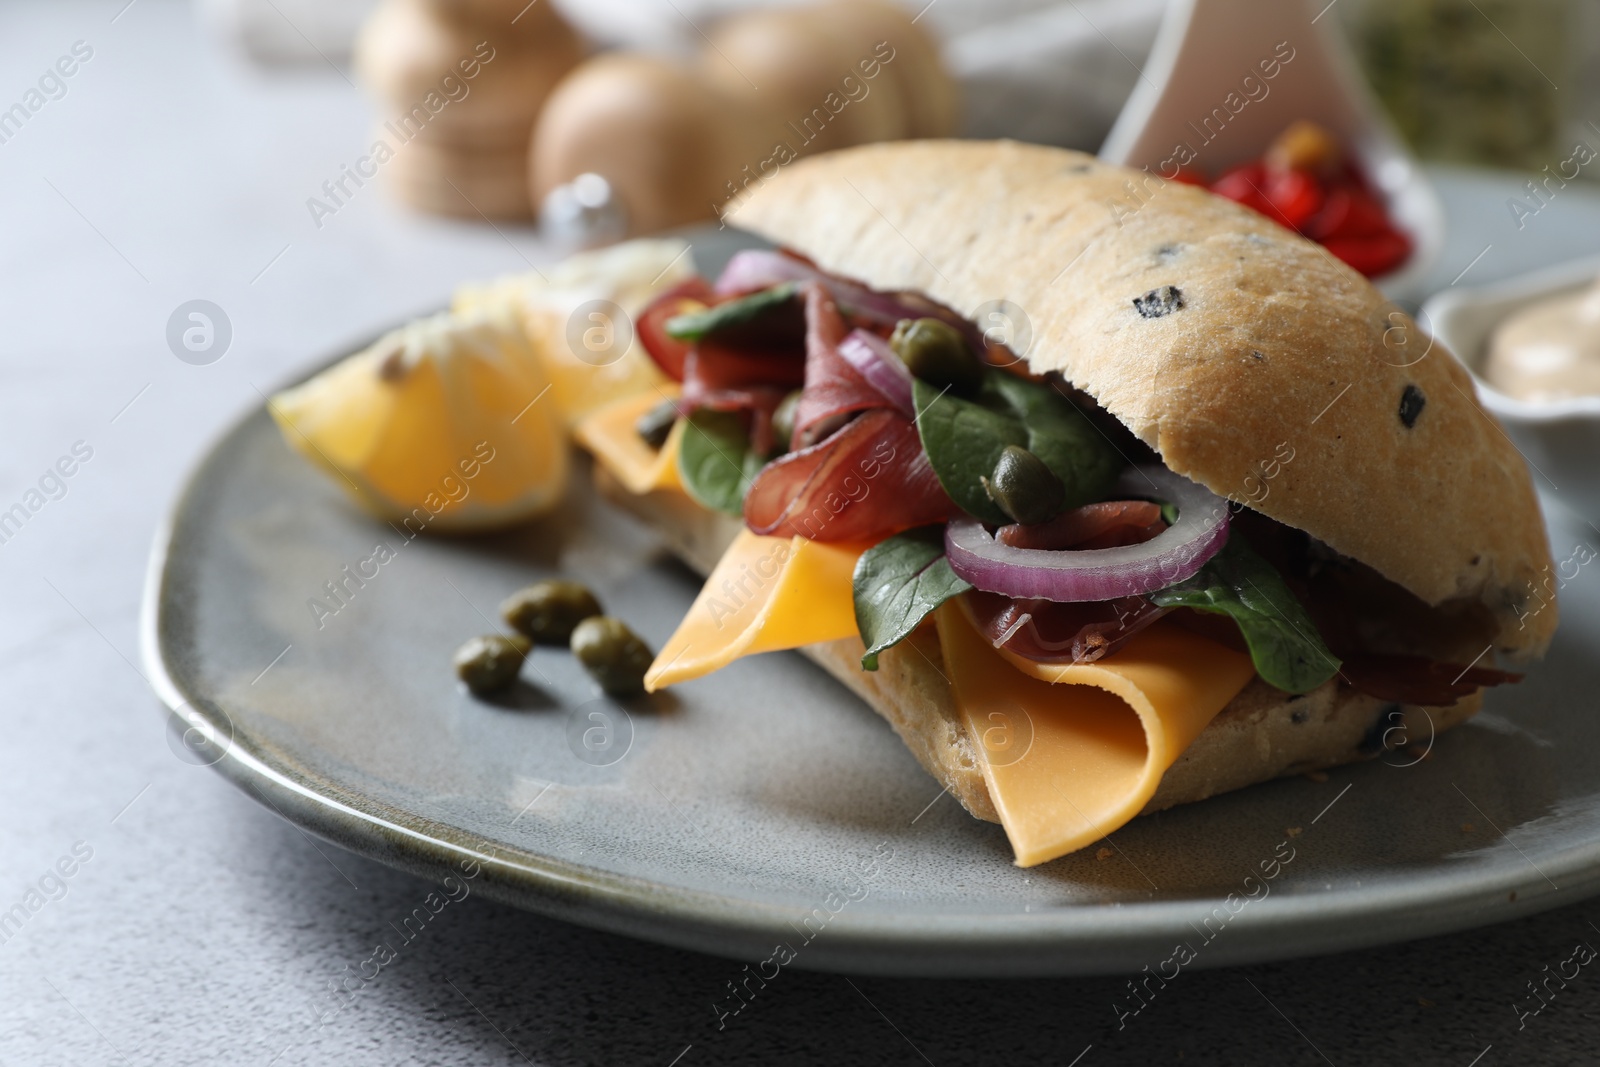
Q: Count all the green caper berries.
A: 7